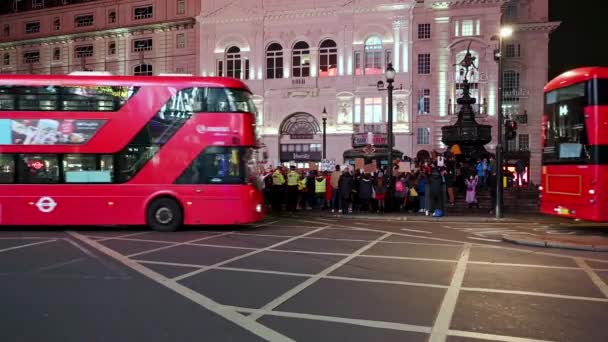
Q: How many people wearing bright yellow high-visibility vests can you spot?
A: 4